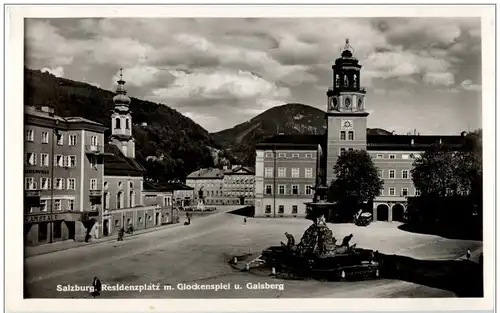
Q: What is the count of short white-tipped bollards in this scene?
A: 5